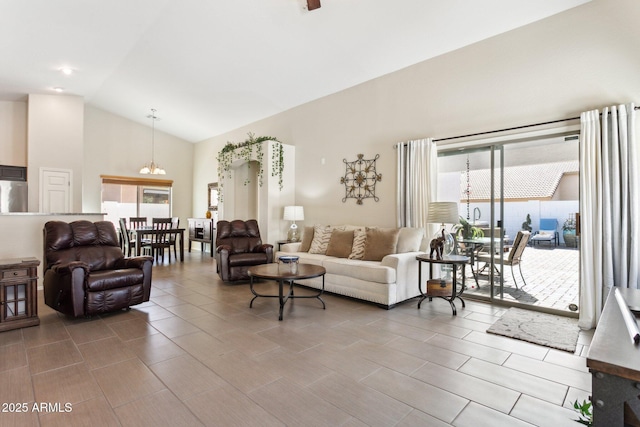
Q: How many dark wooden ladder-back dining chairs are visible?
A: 4